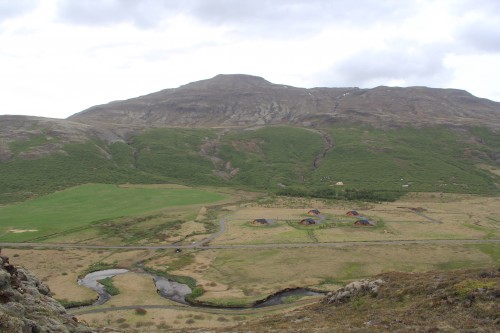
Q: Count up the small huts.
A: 5